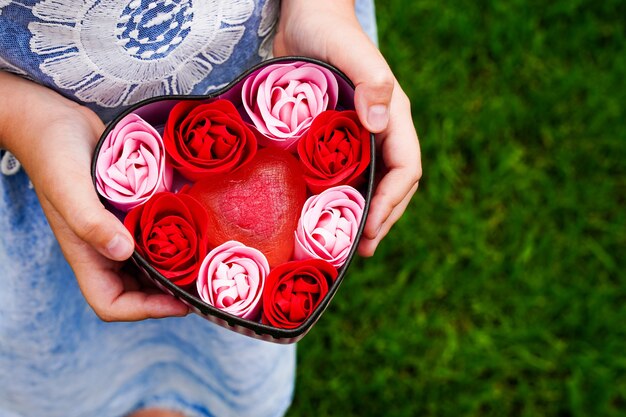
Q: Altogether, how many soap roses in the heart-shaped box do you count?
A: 8